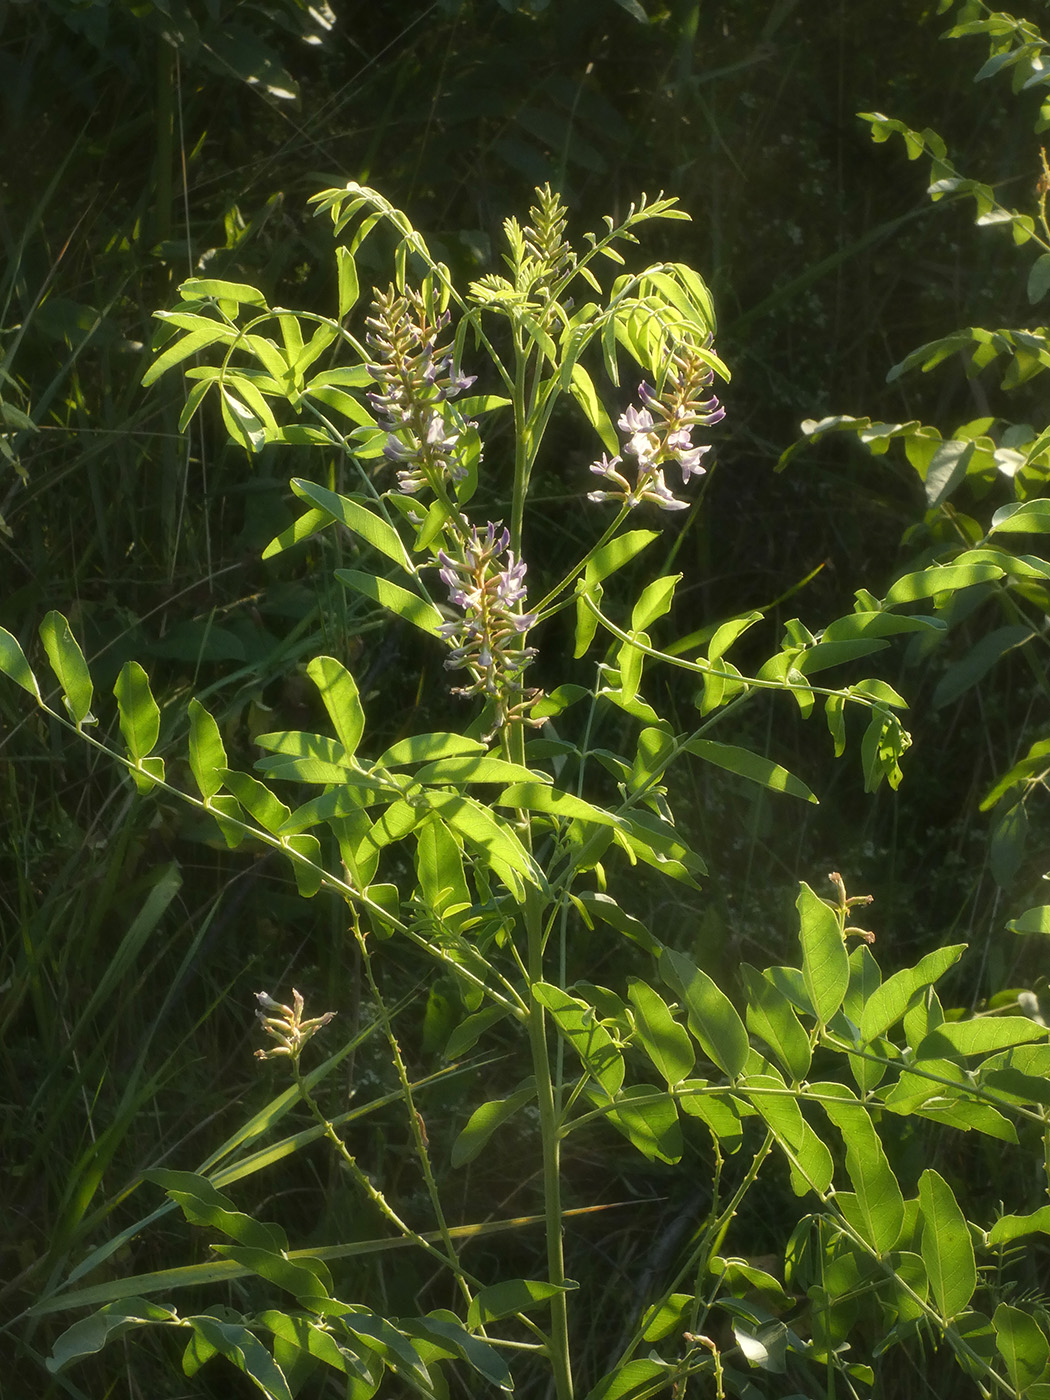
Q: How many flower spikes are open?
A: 3